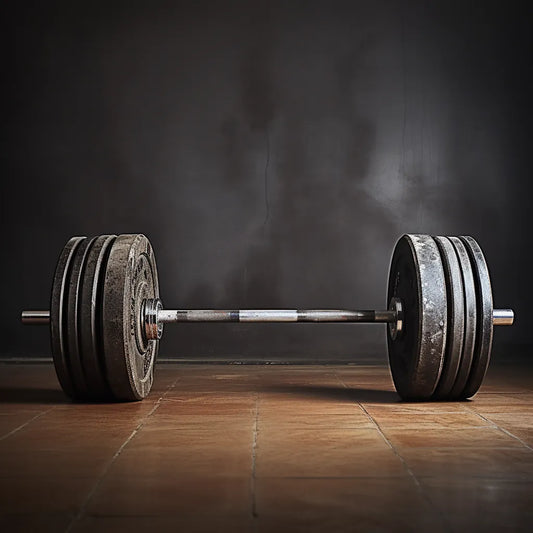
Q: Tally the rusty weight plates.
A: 8